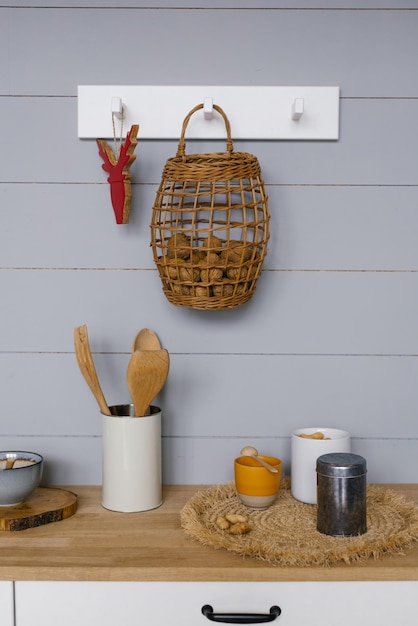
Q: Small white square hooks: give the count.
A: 3